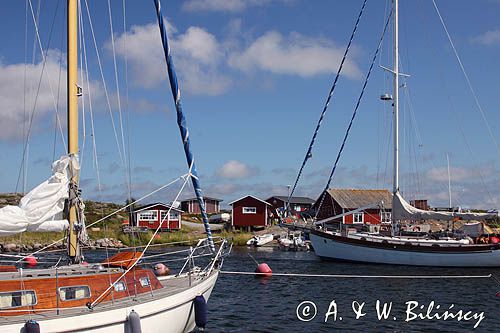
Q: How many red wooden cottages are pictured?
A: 5